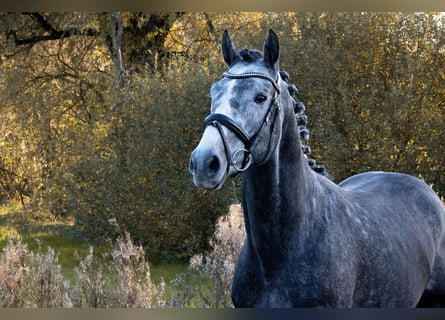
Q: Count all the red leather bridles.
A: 0